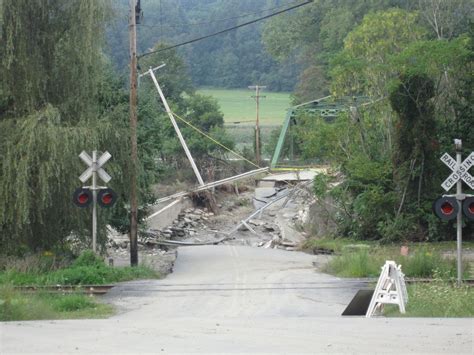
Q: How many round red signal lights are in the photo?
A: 4